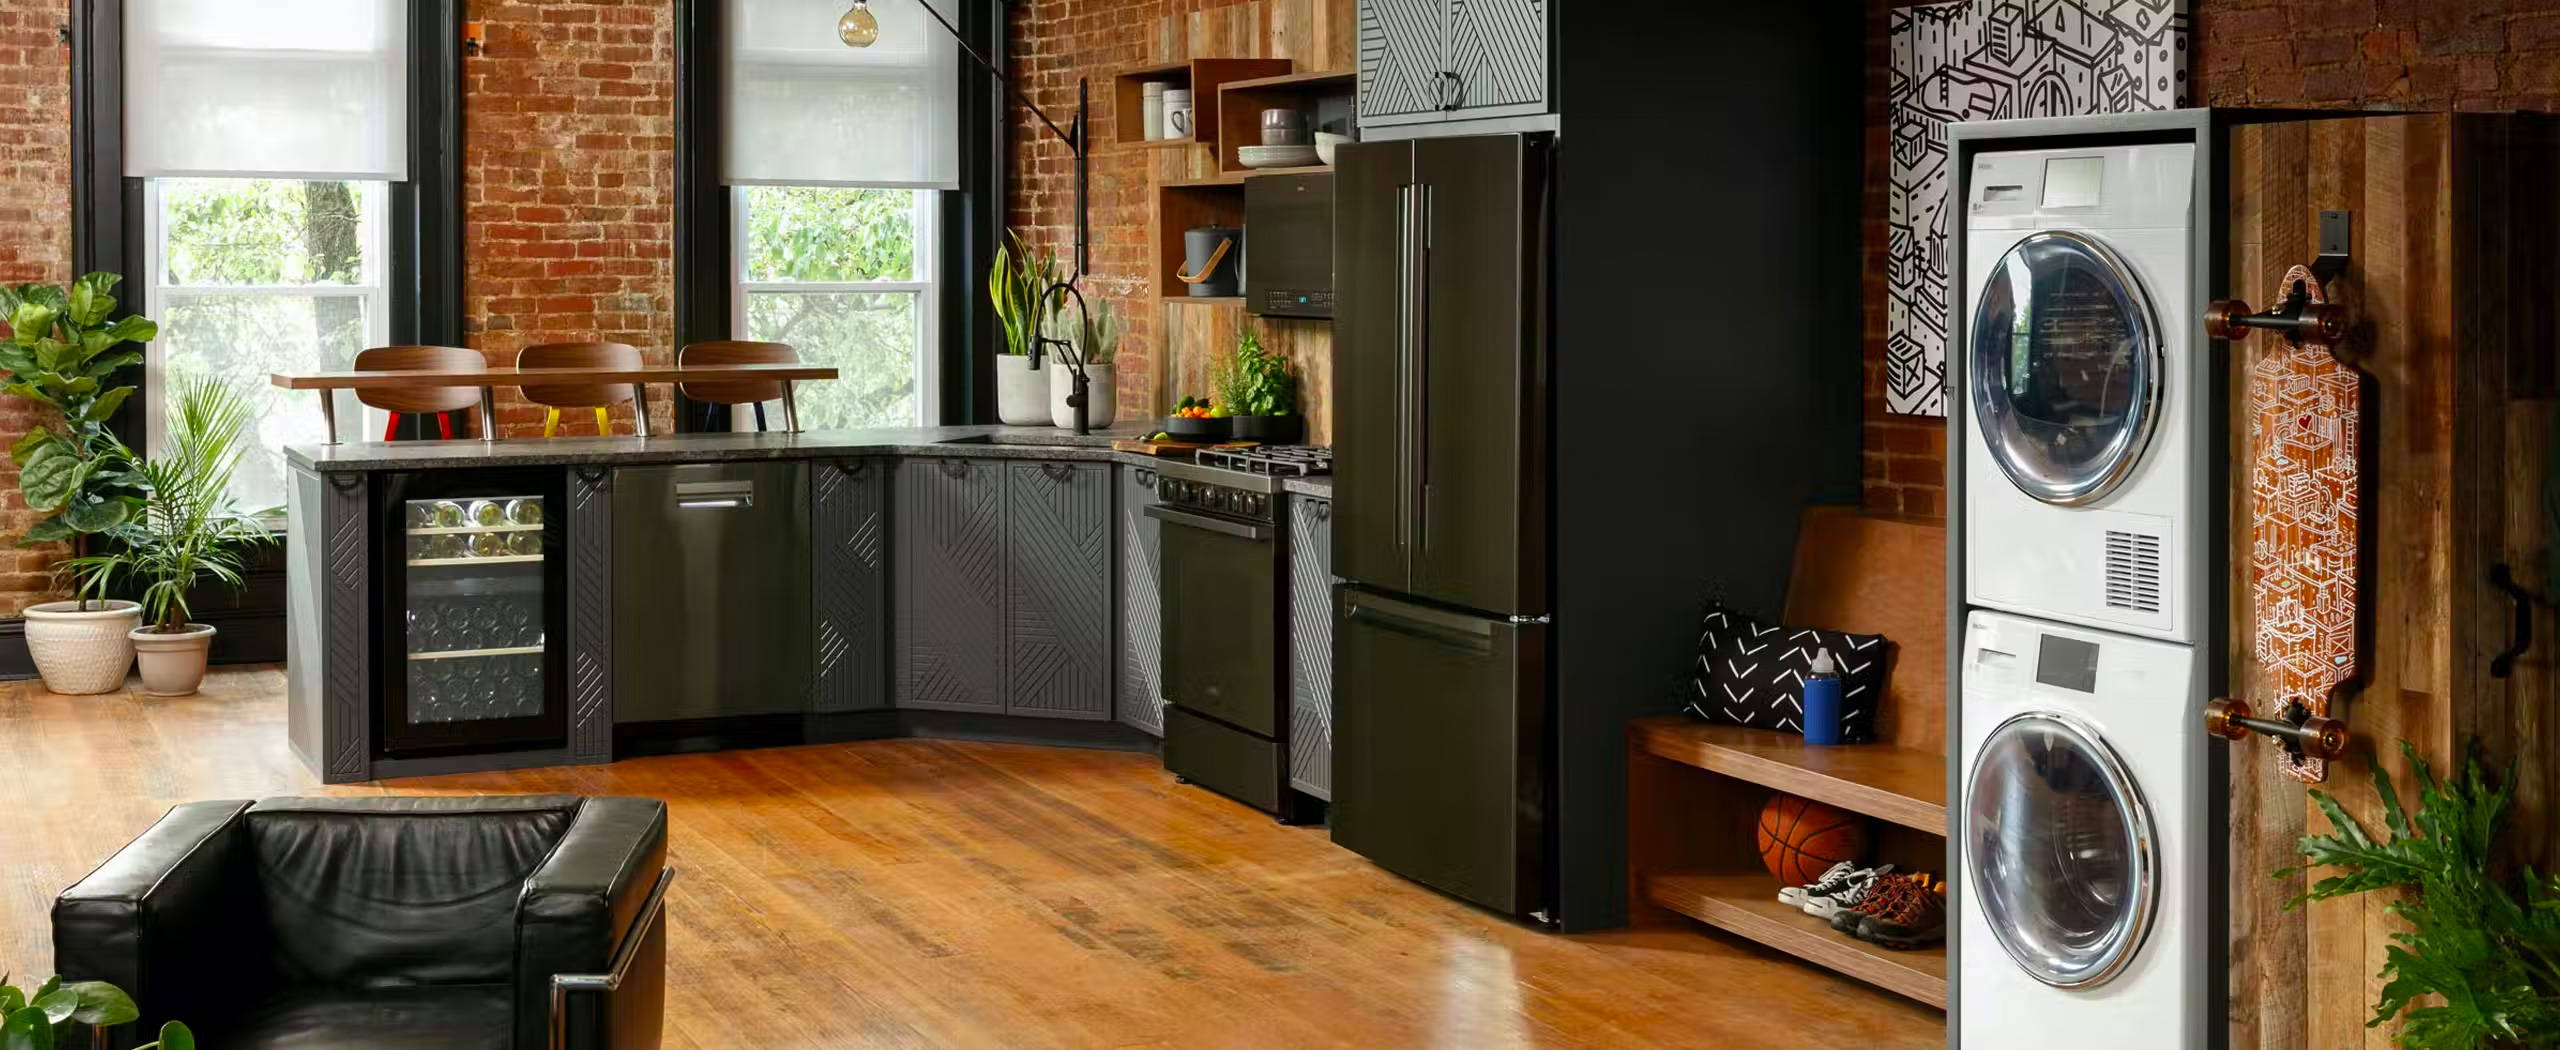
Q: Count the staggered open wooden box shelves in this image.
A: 3